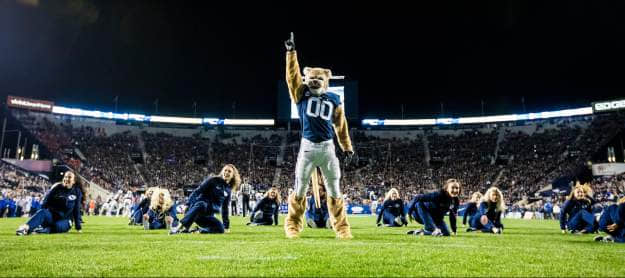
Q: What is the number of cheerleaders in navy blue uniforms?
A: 12